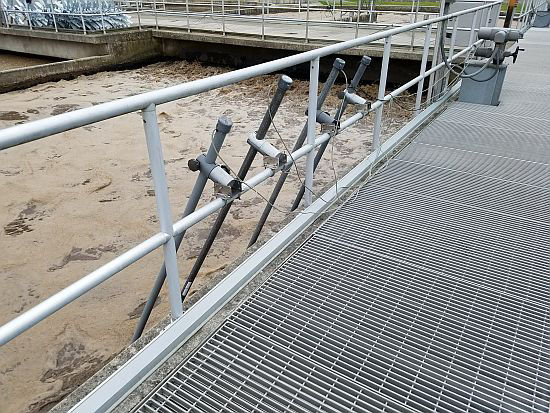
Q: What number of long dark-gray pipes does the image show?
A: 4